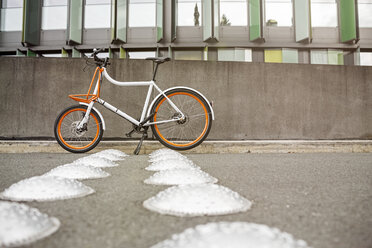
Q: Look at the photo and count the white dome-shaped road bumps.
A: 12